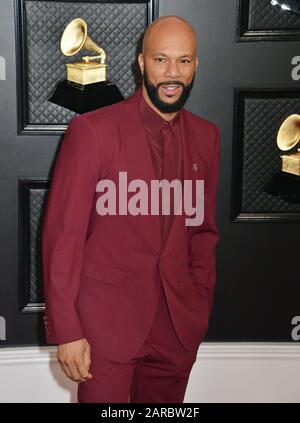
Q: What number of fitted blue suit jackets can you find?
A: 0